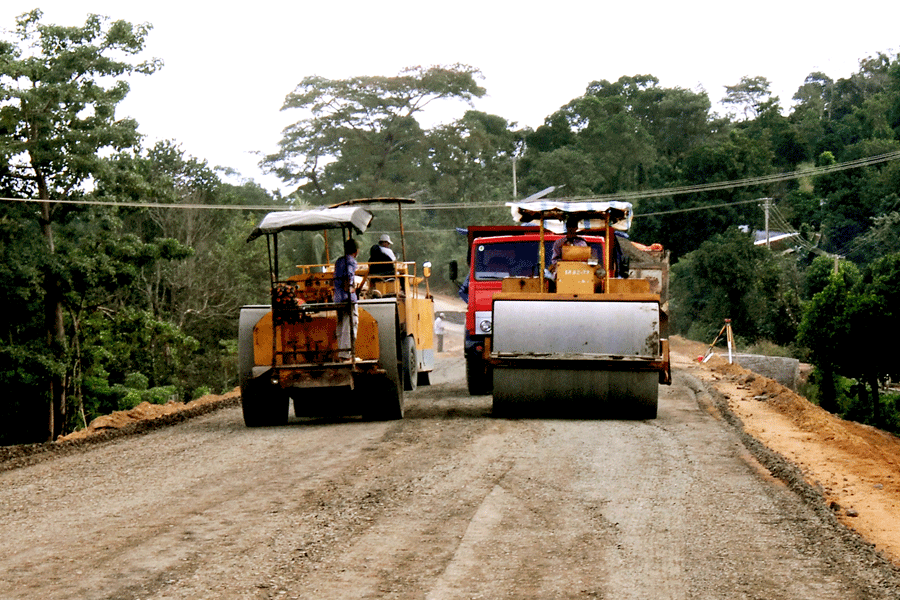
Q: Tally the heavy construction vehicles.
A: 4